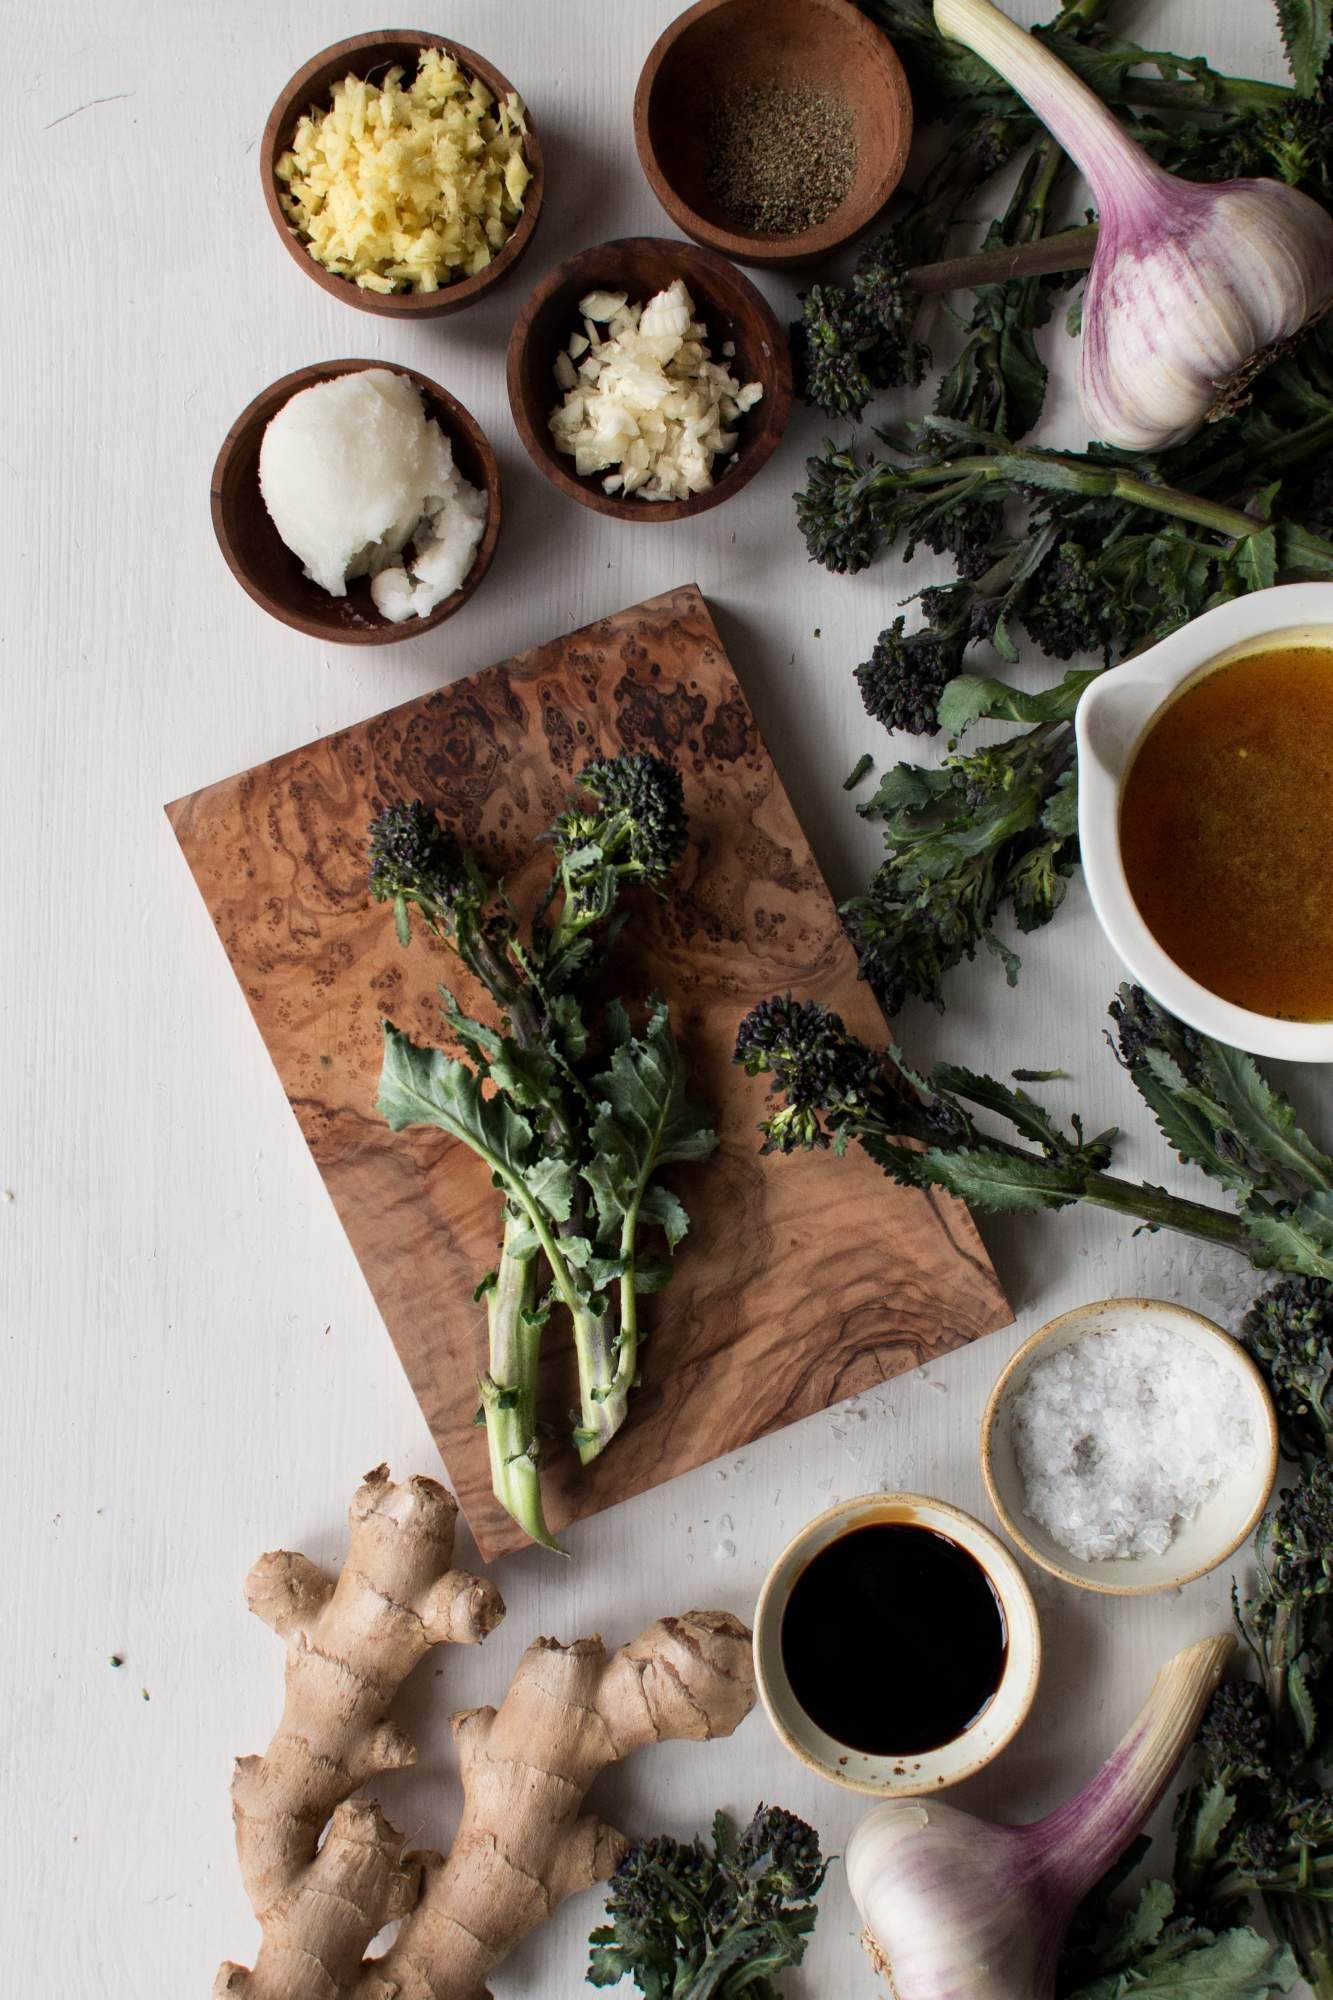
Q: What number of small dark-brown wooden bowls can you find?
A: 4